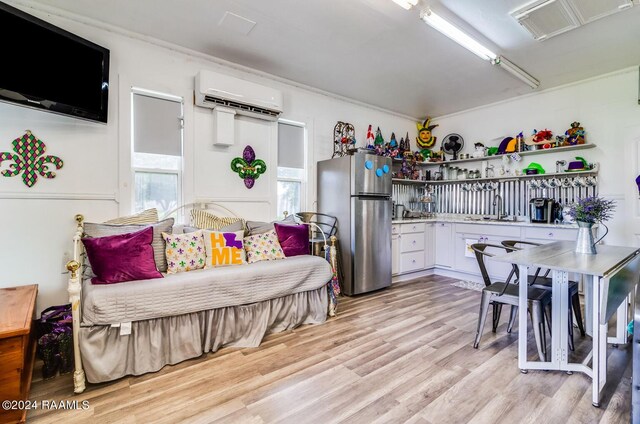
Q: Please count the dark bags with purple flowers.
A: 1